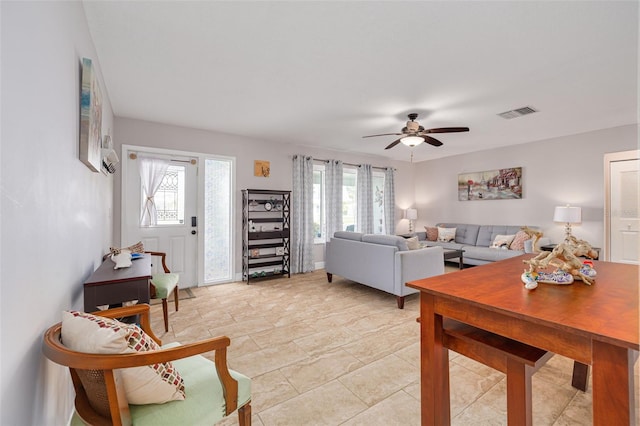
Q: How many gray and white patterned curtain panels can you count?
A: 4